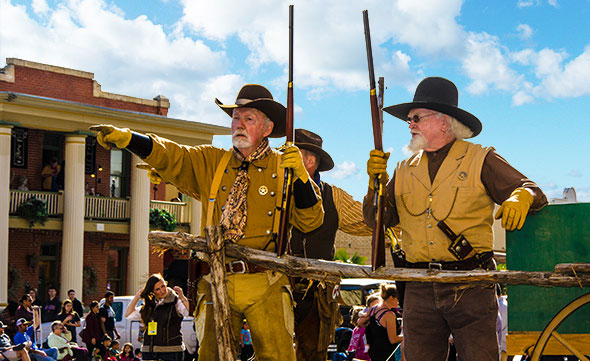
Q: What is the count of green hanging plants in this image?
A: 2